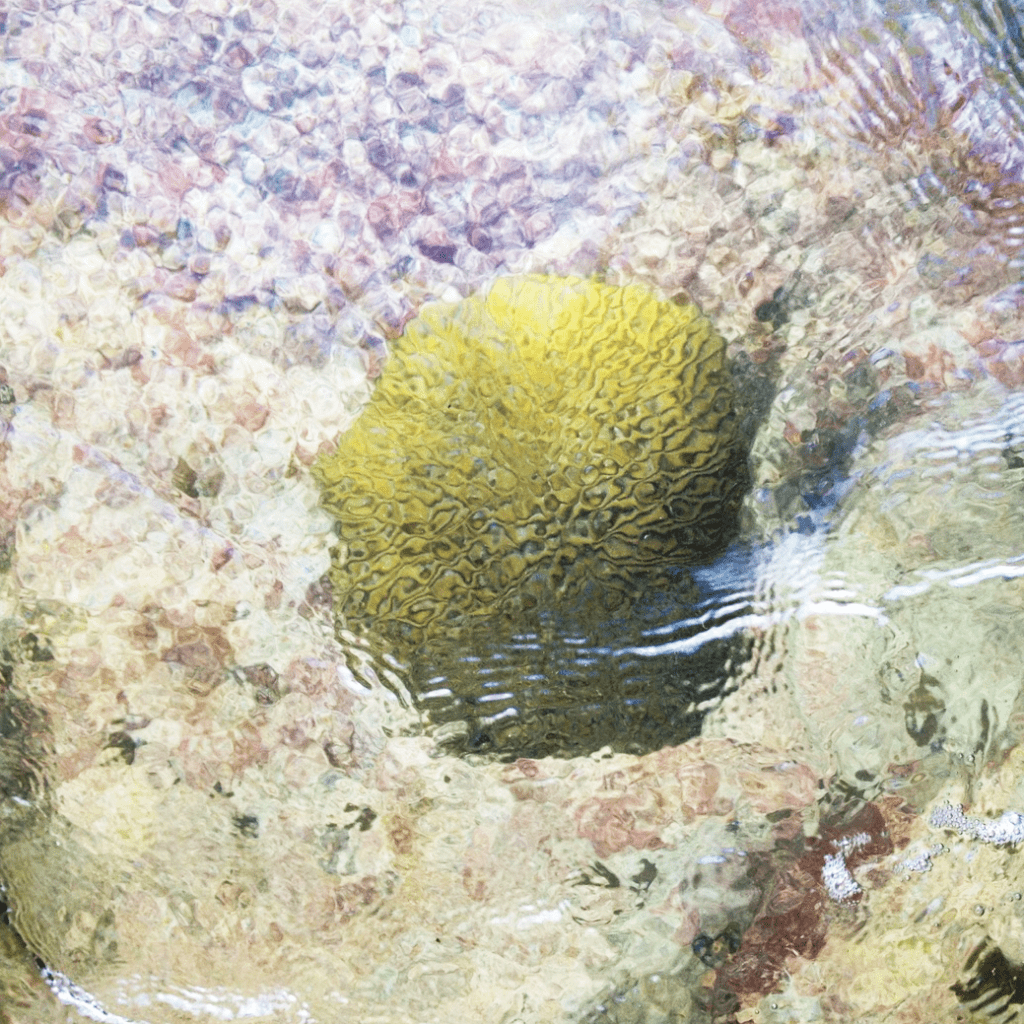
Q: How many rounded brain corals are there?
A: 1